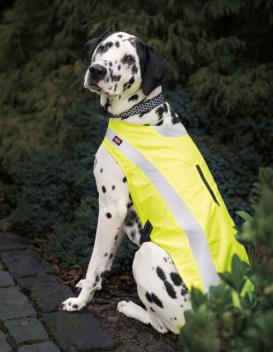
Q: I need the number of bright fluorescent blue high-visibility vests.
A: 0